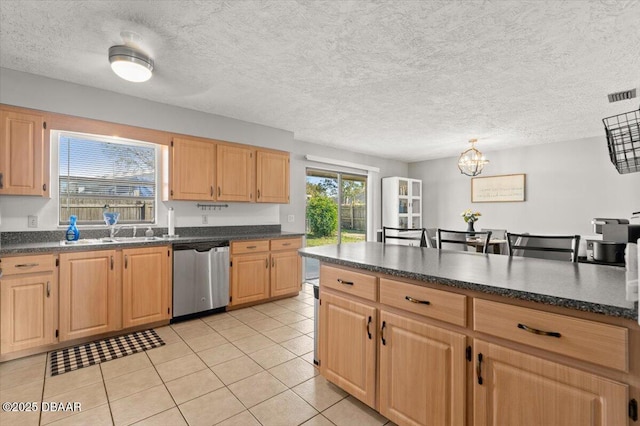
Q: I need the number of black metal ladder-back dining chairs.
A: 3